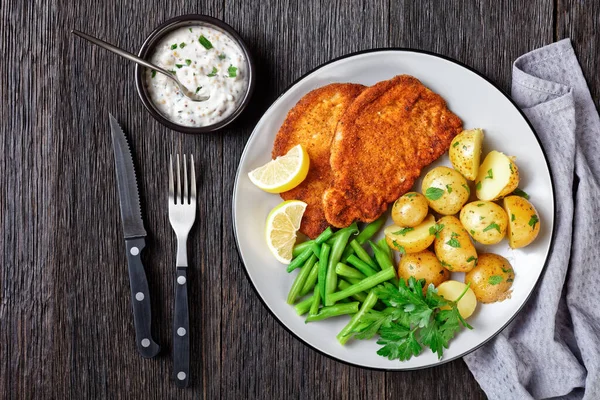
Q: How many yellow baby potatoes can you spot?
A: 11